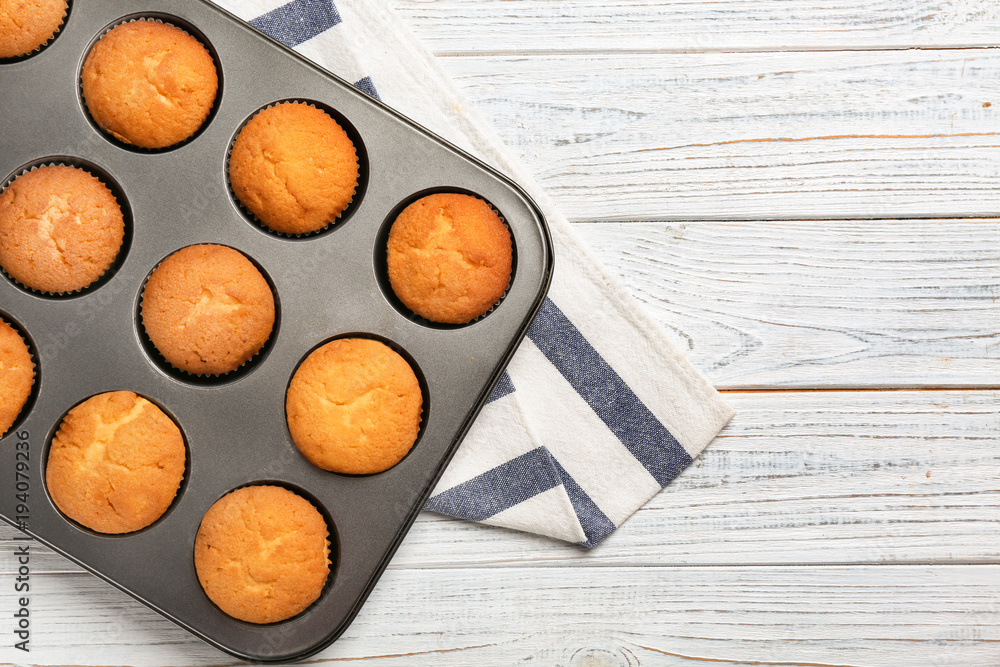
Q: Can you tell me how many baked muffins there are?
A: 10